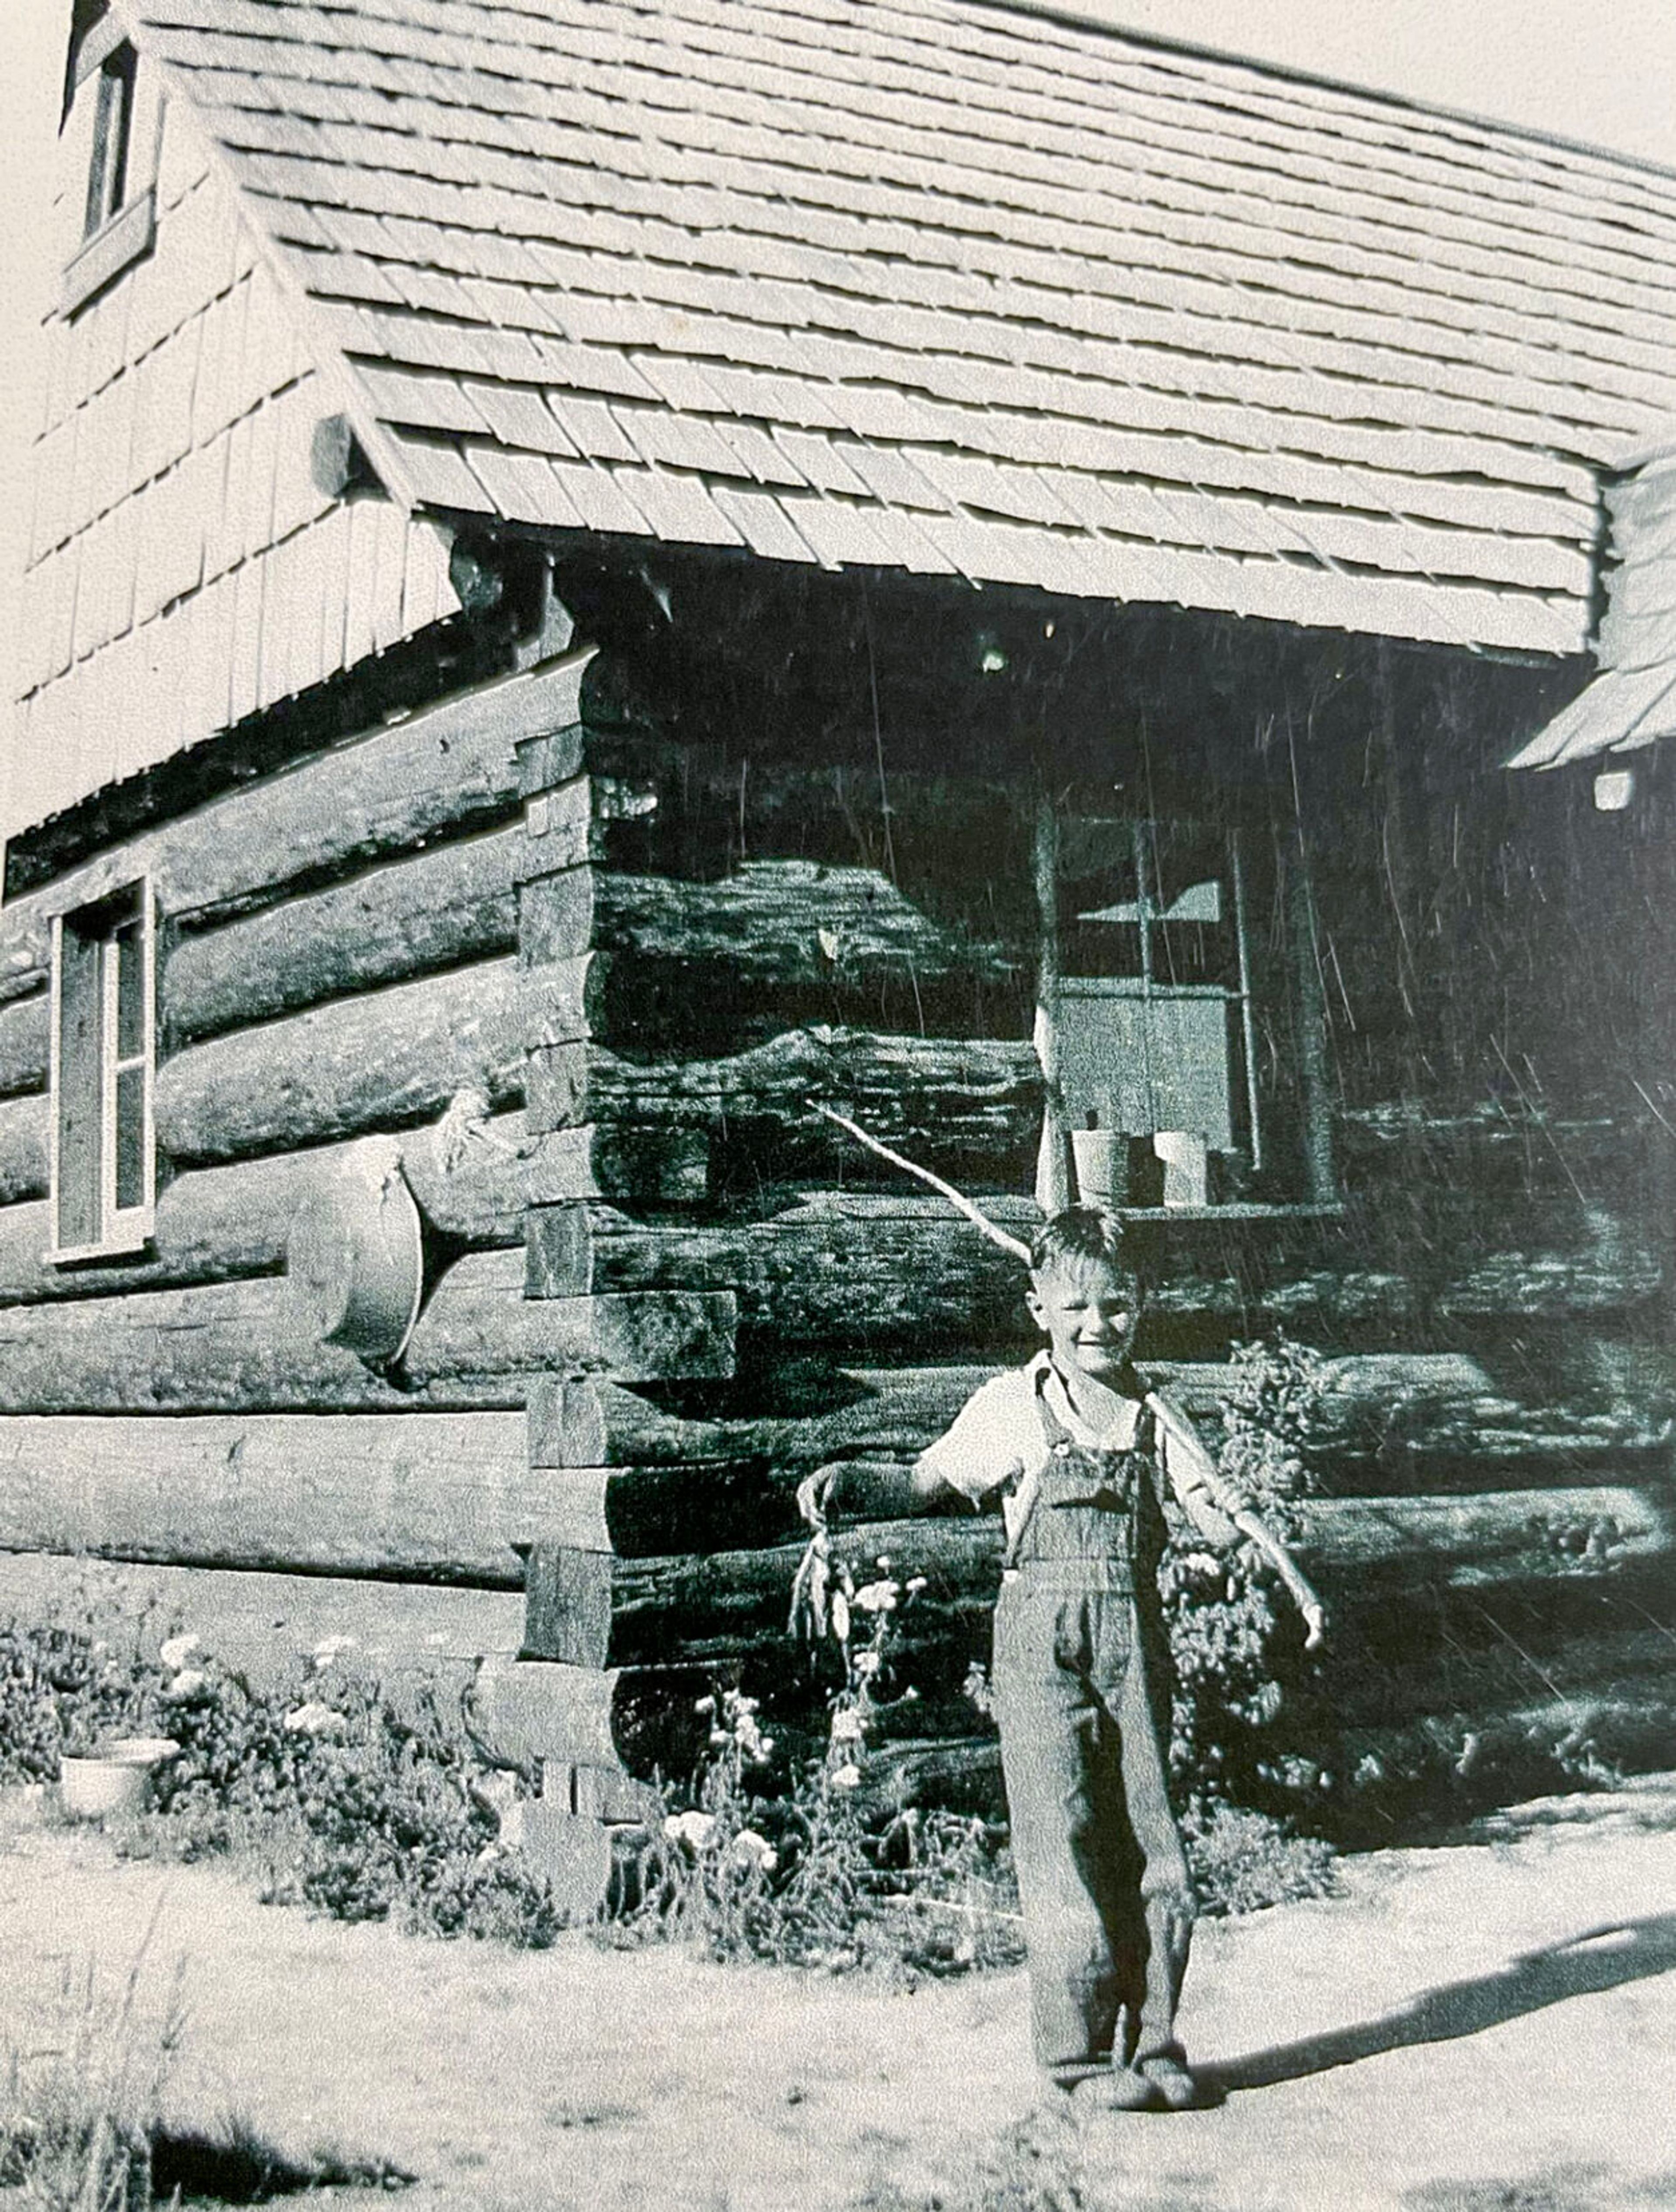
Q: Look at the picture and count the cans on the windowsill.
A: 2